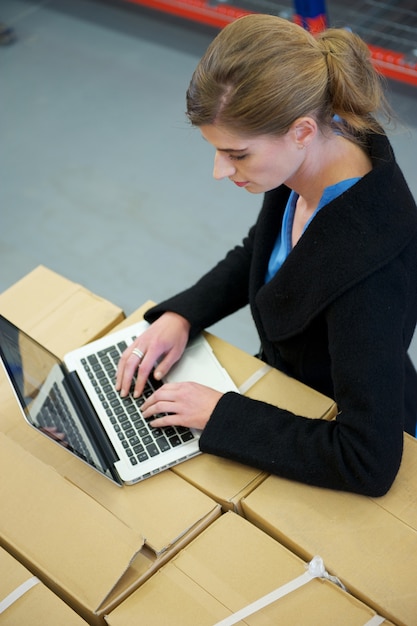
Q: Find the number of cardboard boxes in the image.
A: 6